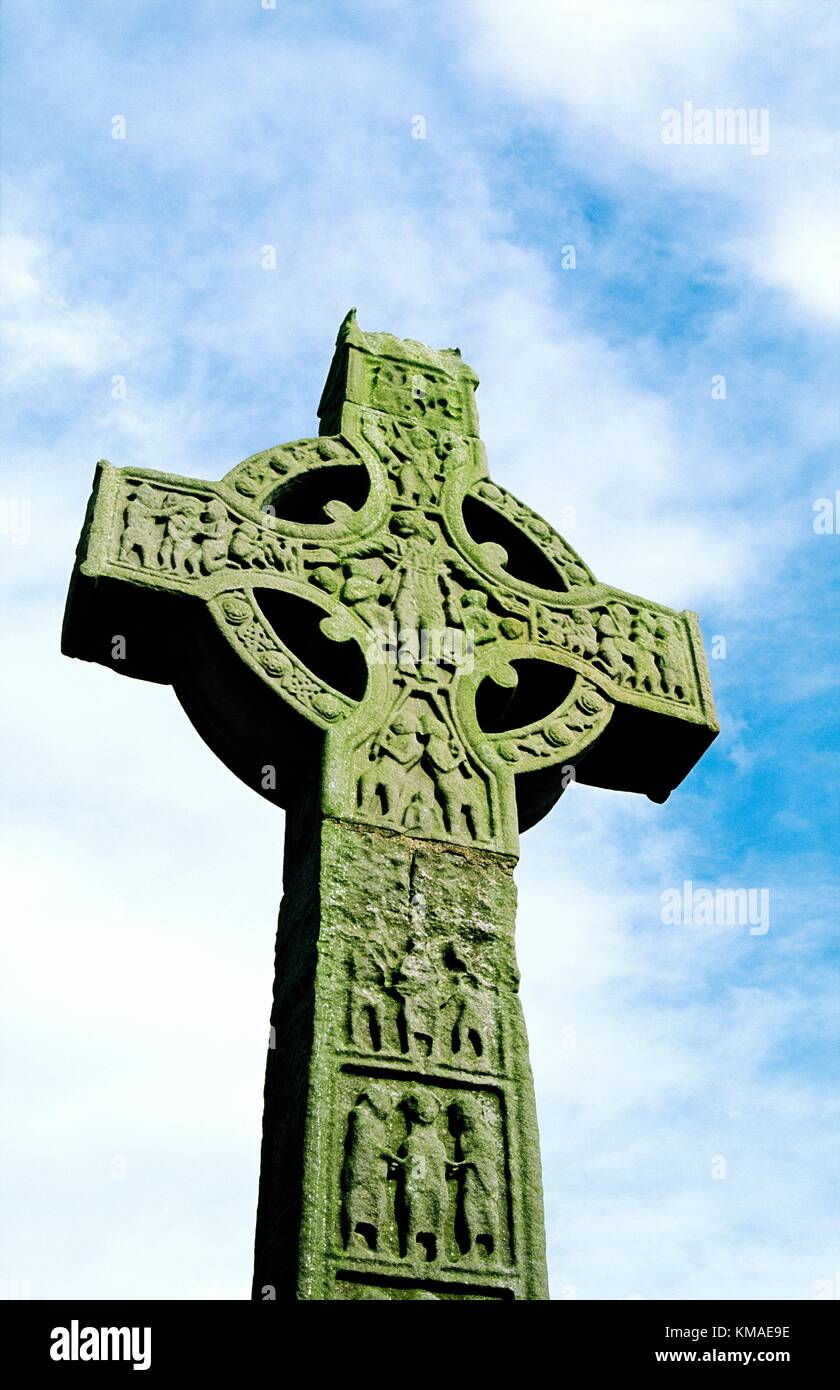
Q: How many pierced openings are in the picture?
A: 4